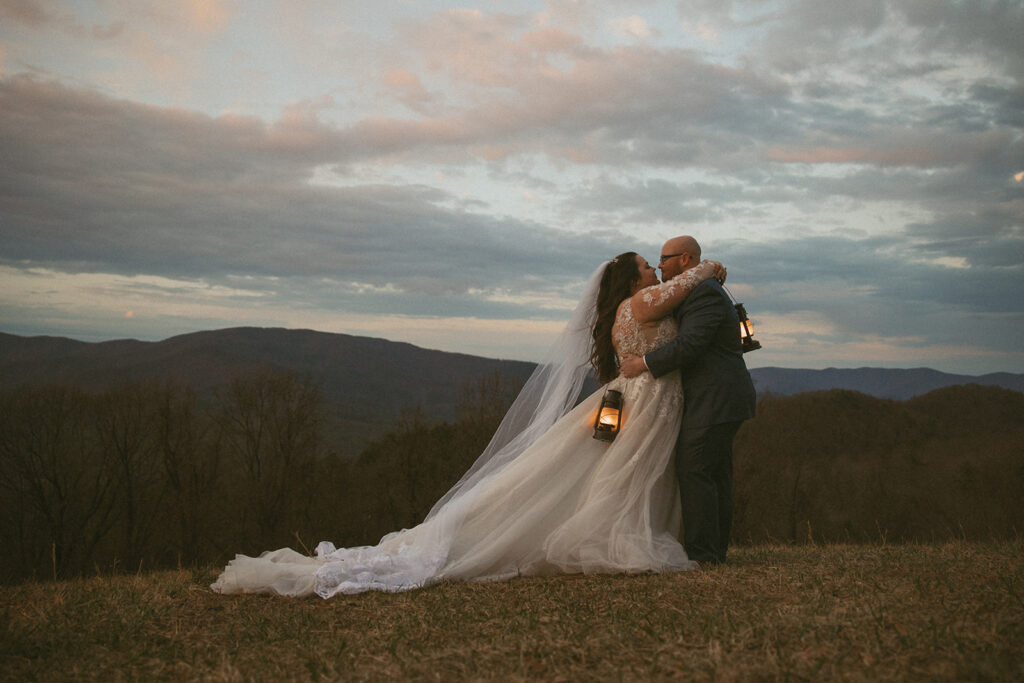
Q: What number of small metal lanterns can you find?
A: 2